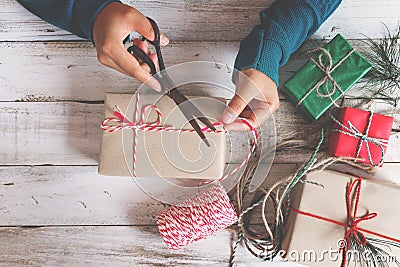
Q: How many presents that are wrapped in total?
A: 4